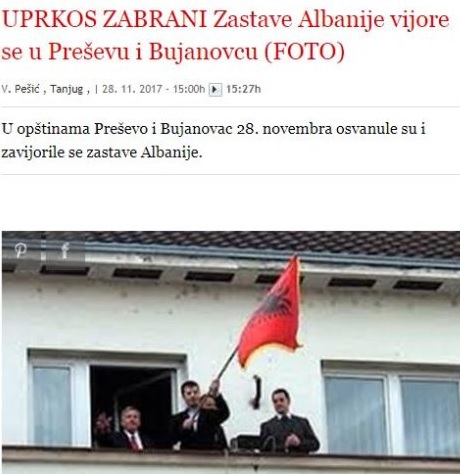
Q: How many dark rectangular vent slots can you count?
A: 7